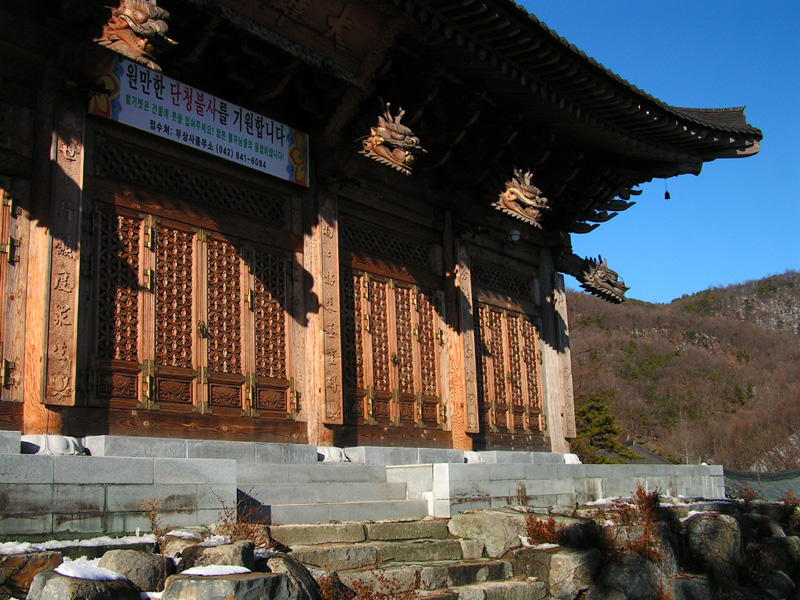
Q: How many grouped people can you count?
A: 0